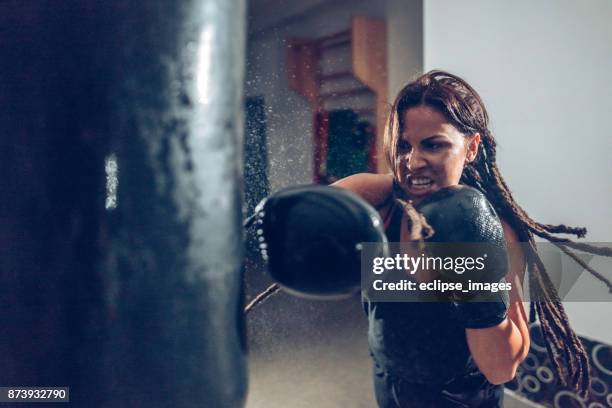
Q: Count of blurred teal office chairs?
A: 0